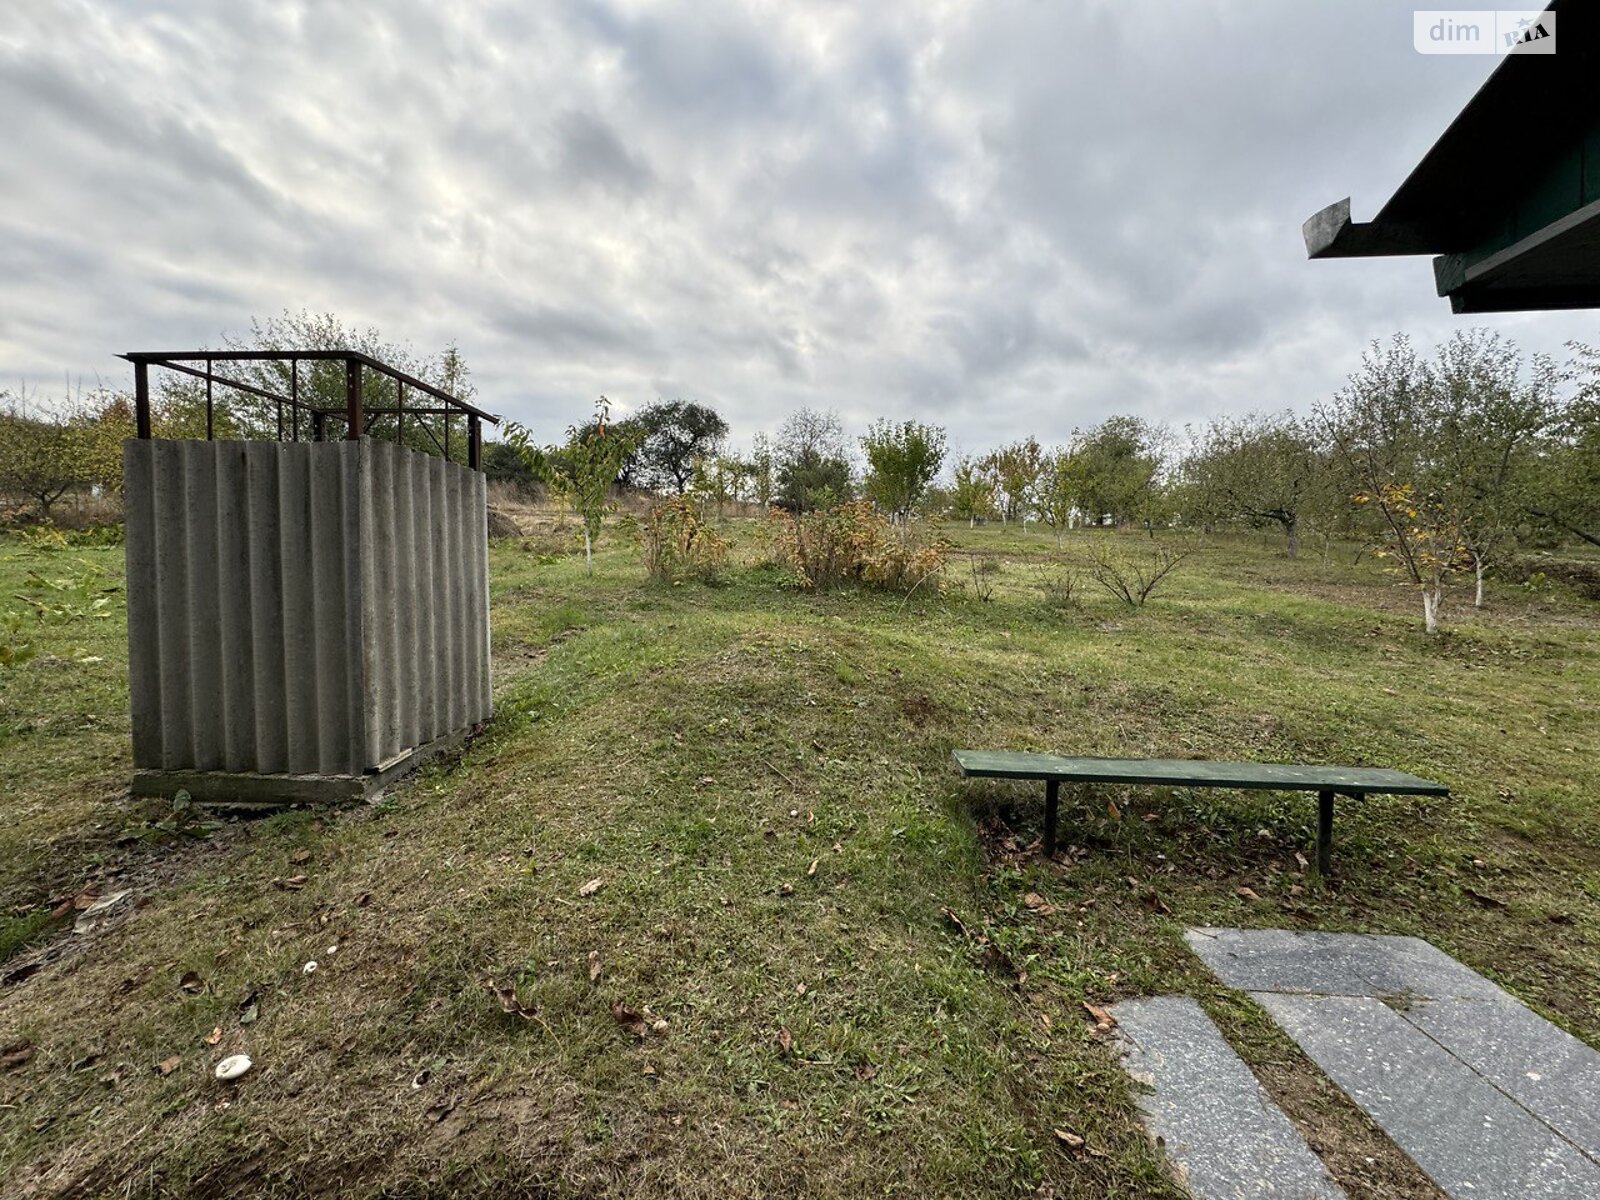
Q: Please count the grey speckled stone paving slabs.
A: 4